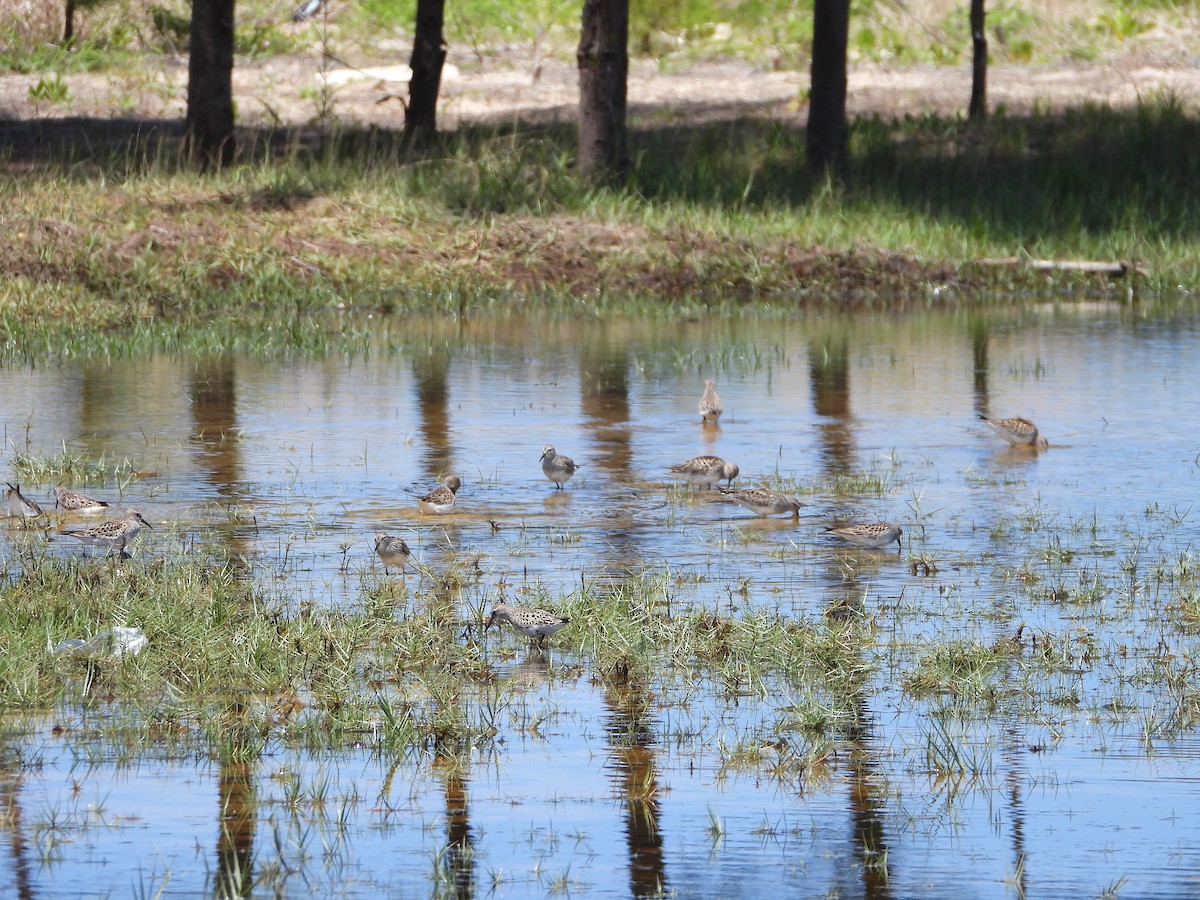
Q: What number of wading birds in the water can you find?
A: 12